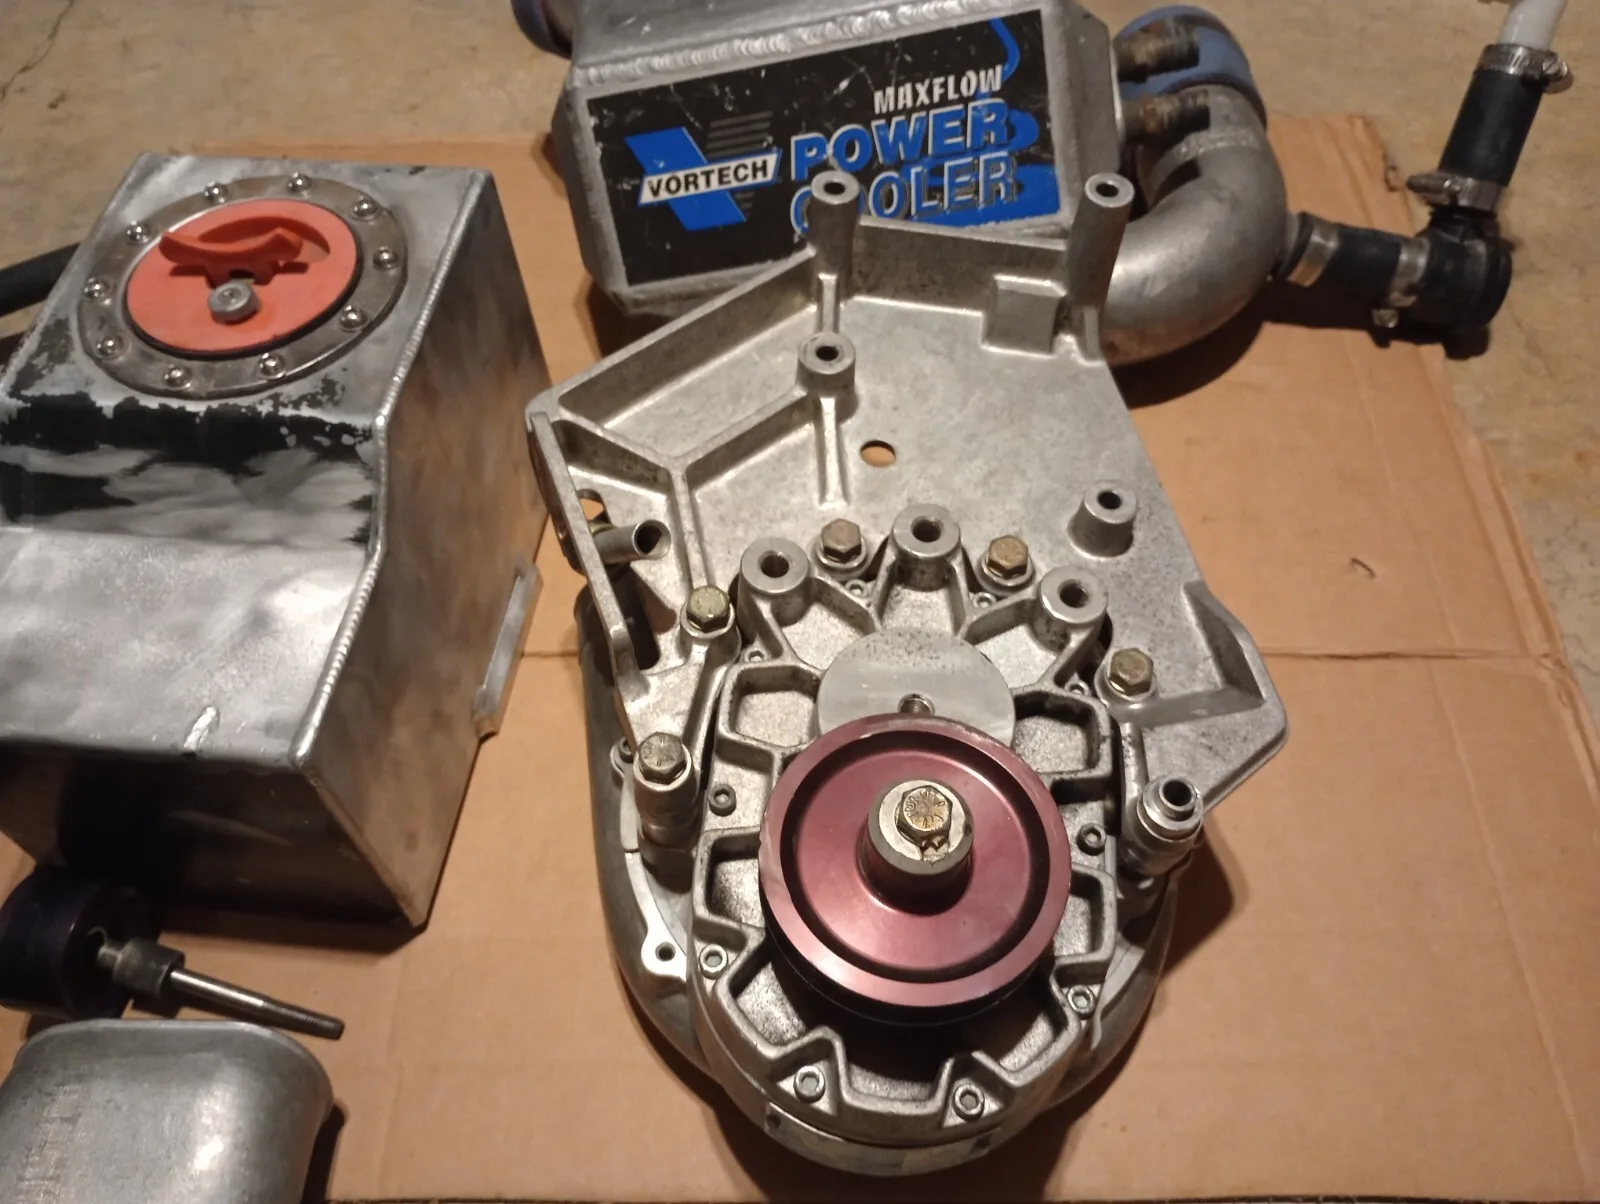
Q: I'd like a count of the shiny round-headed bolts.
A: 10